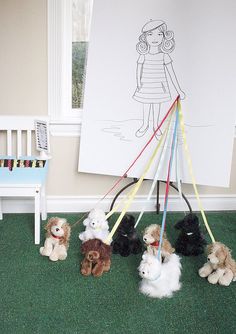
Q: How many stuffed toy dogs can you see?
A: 8